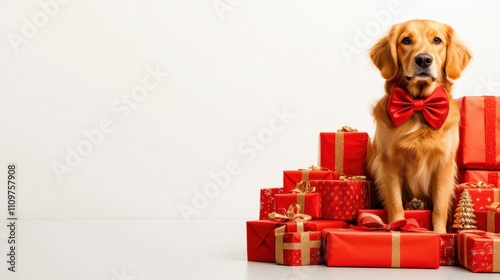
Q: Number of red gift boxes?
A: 15